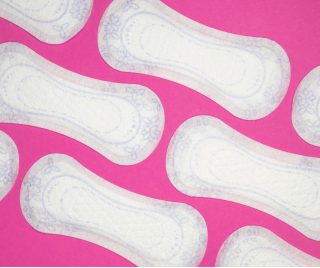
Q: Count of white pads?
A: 8